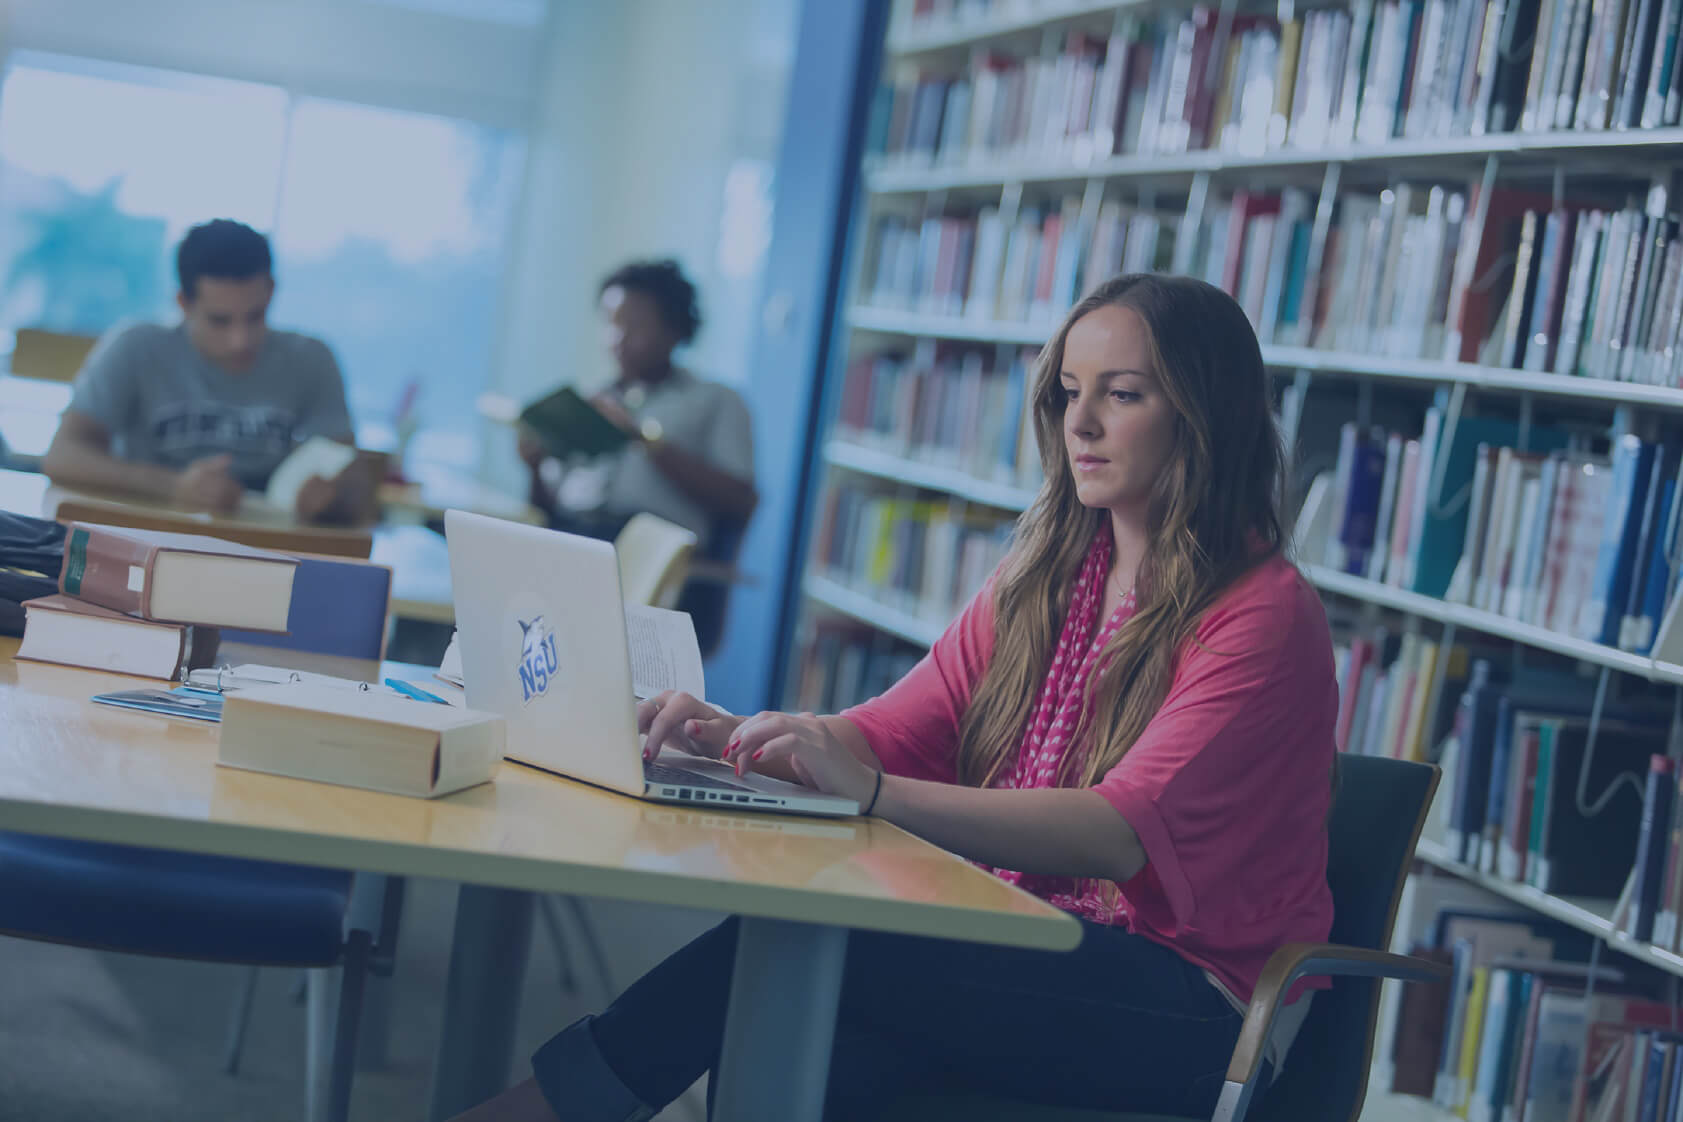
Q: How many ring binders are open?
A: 1